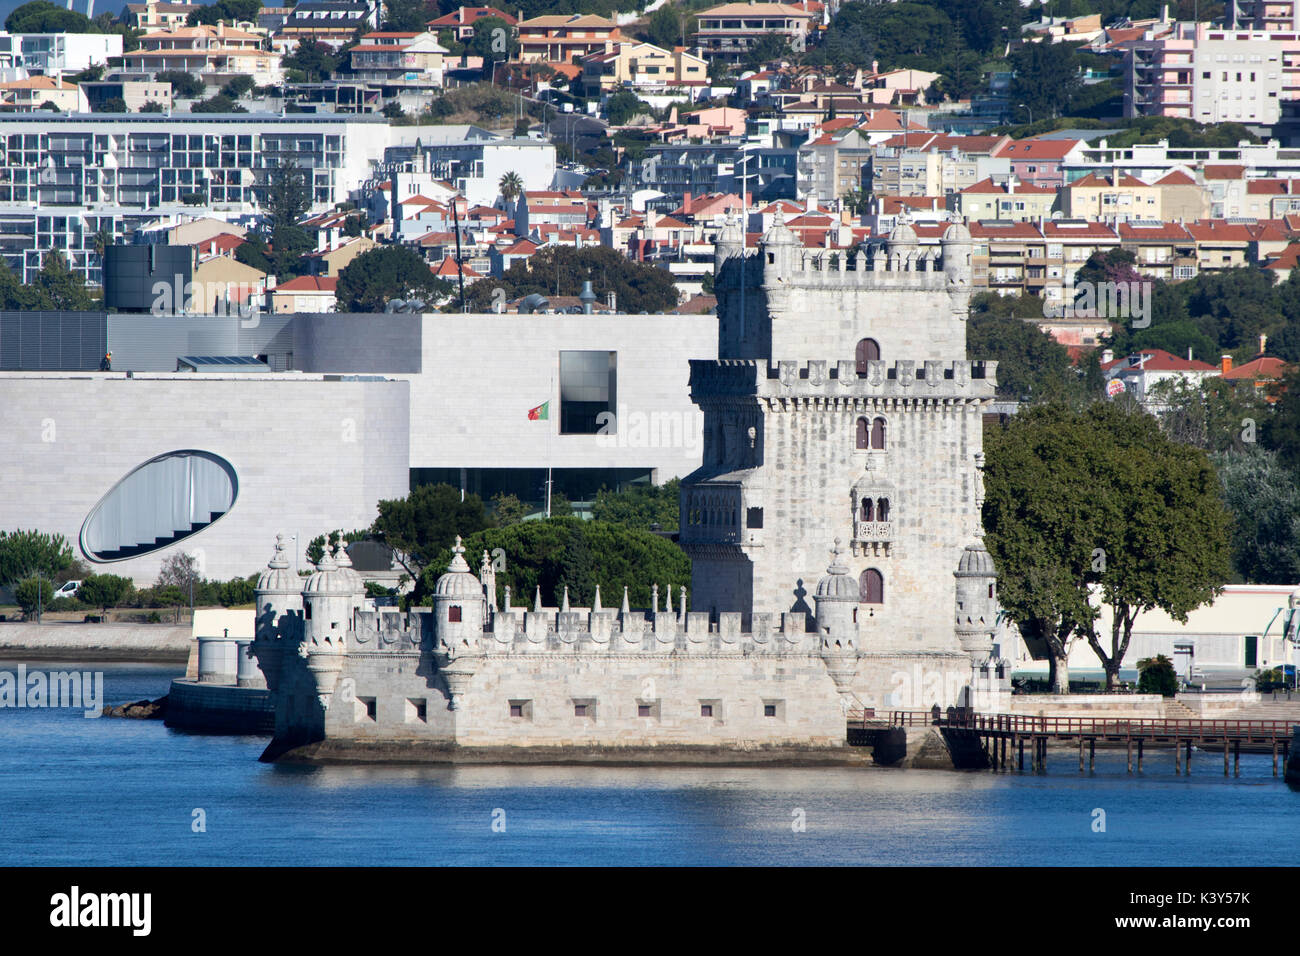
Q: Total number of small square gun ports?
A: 7